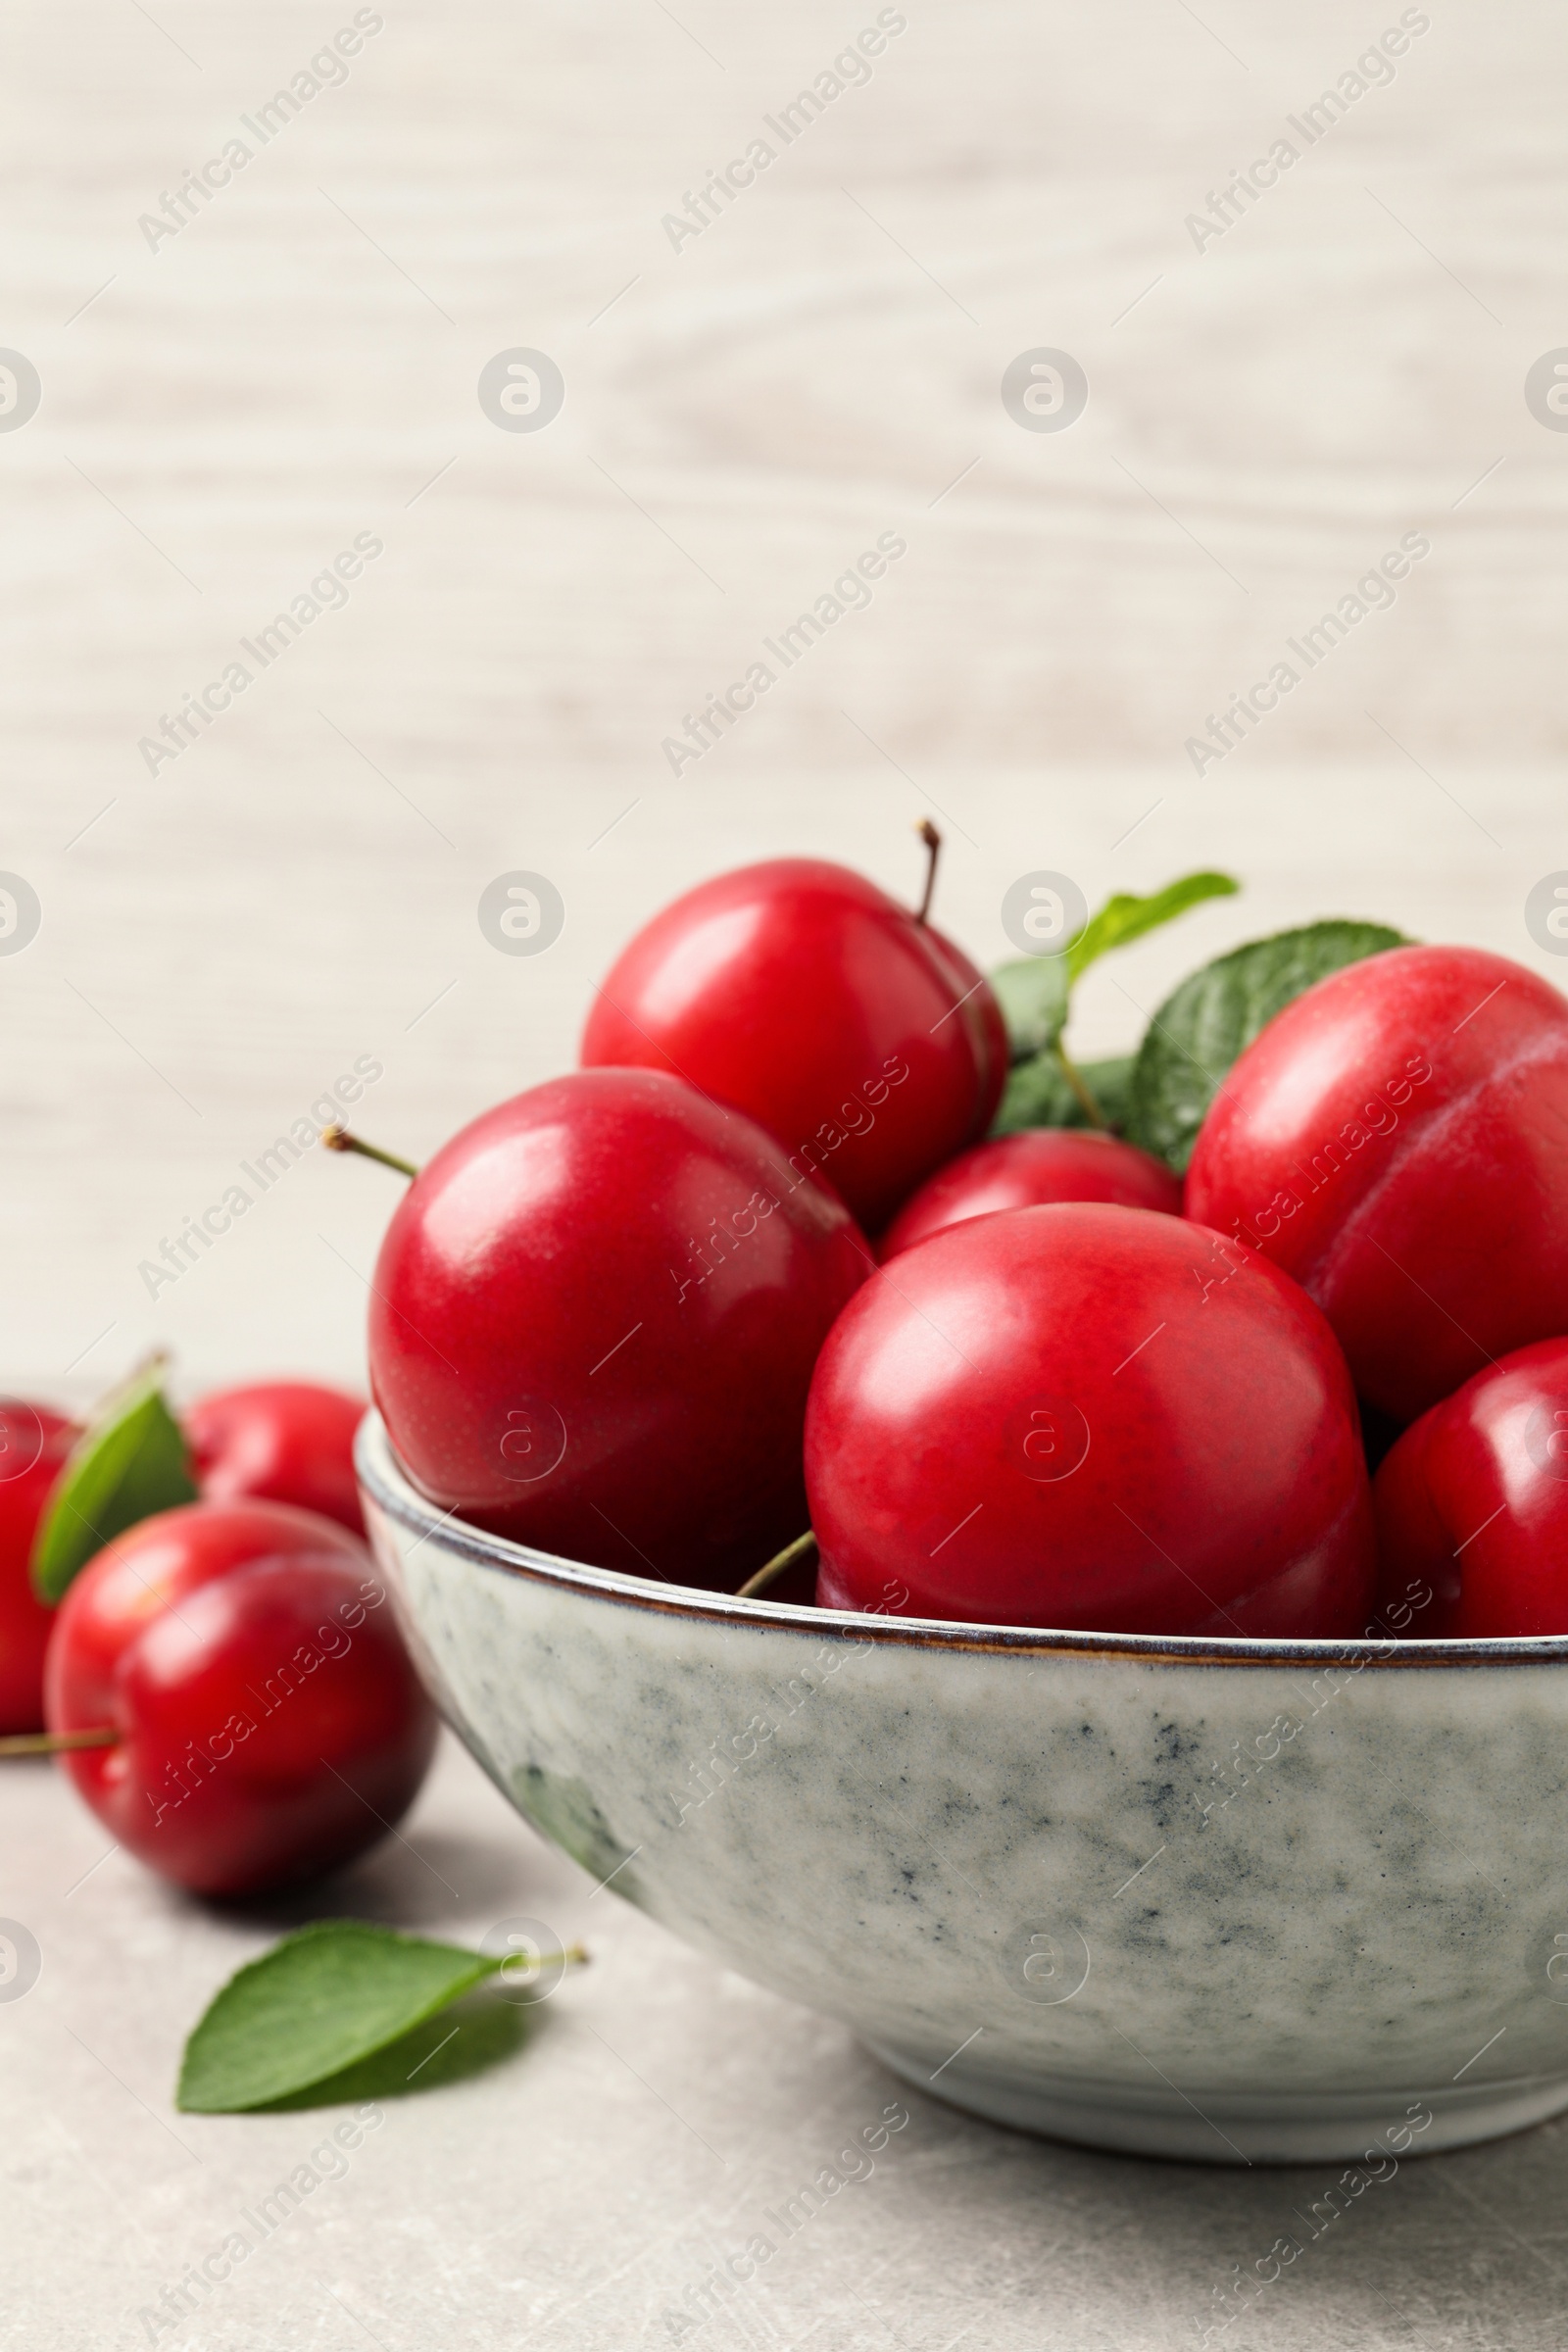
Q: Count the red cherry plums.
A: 9